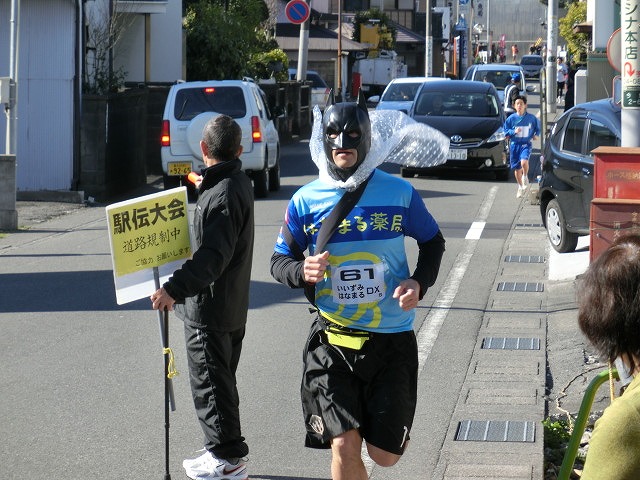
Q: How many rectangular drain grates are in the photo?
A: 5